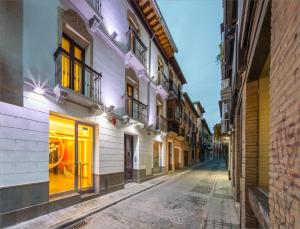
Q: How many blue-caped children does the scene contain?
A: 0